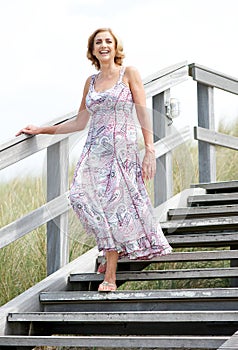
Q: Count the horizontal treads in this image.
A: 10